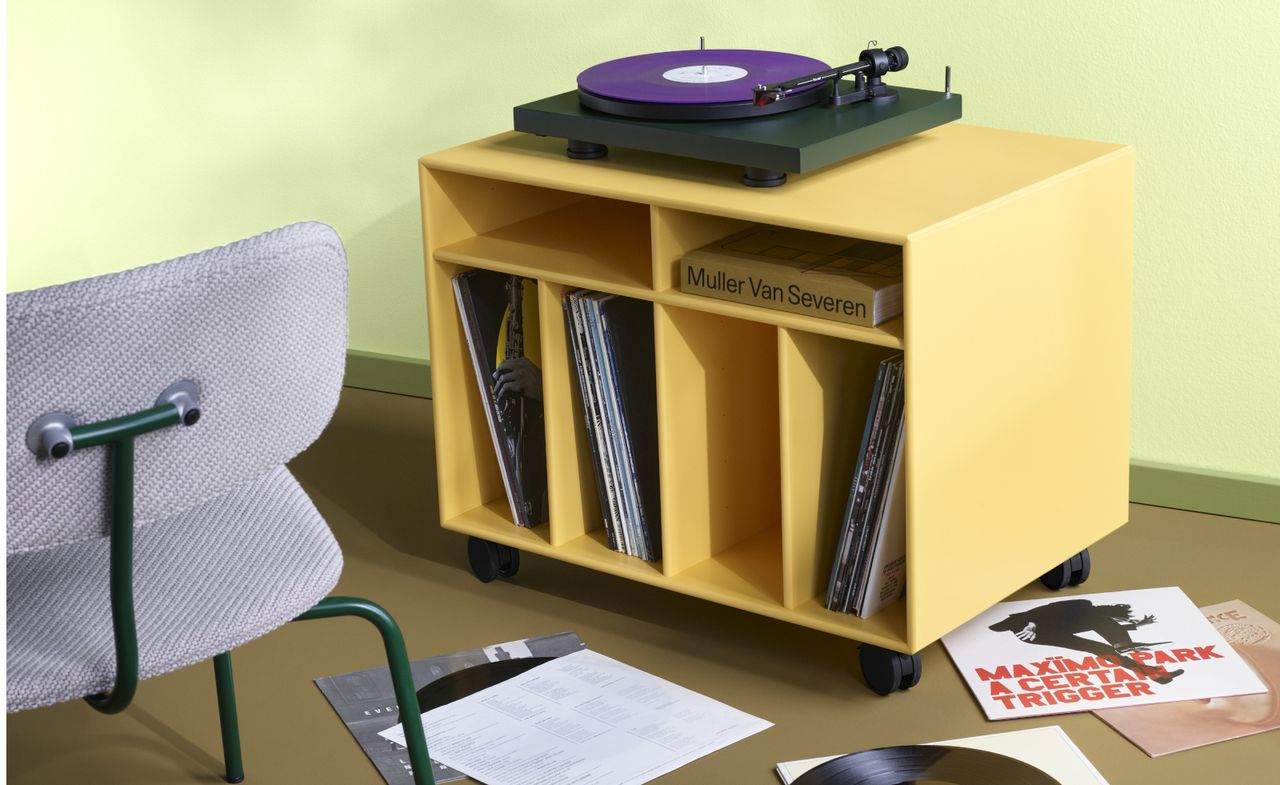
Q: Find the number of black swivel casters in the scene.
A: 3